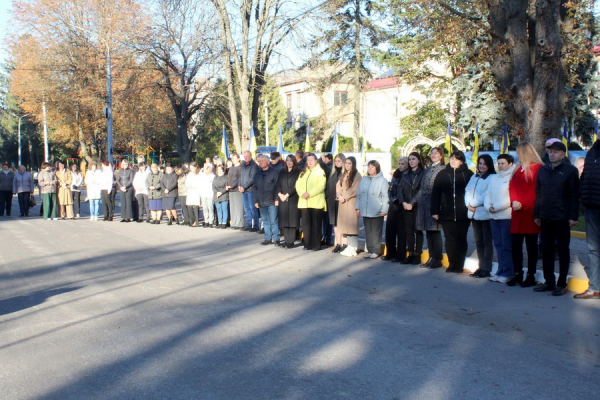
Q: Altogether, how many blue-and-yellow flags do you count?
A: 11